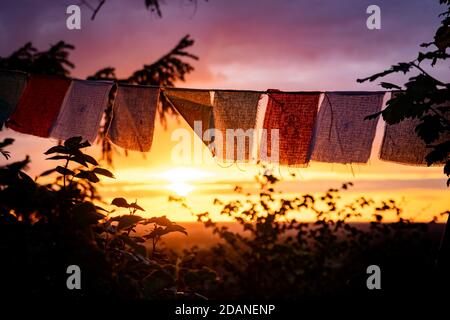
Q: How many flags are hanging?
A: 9